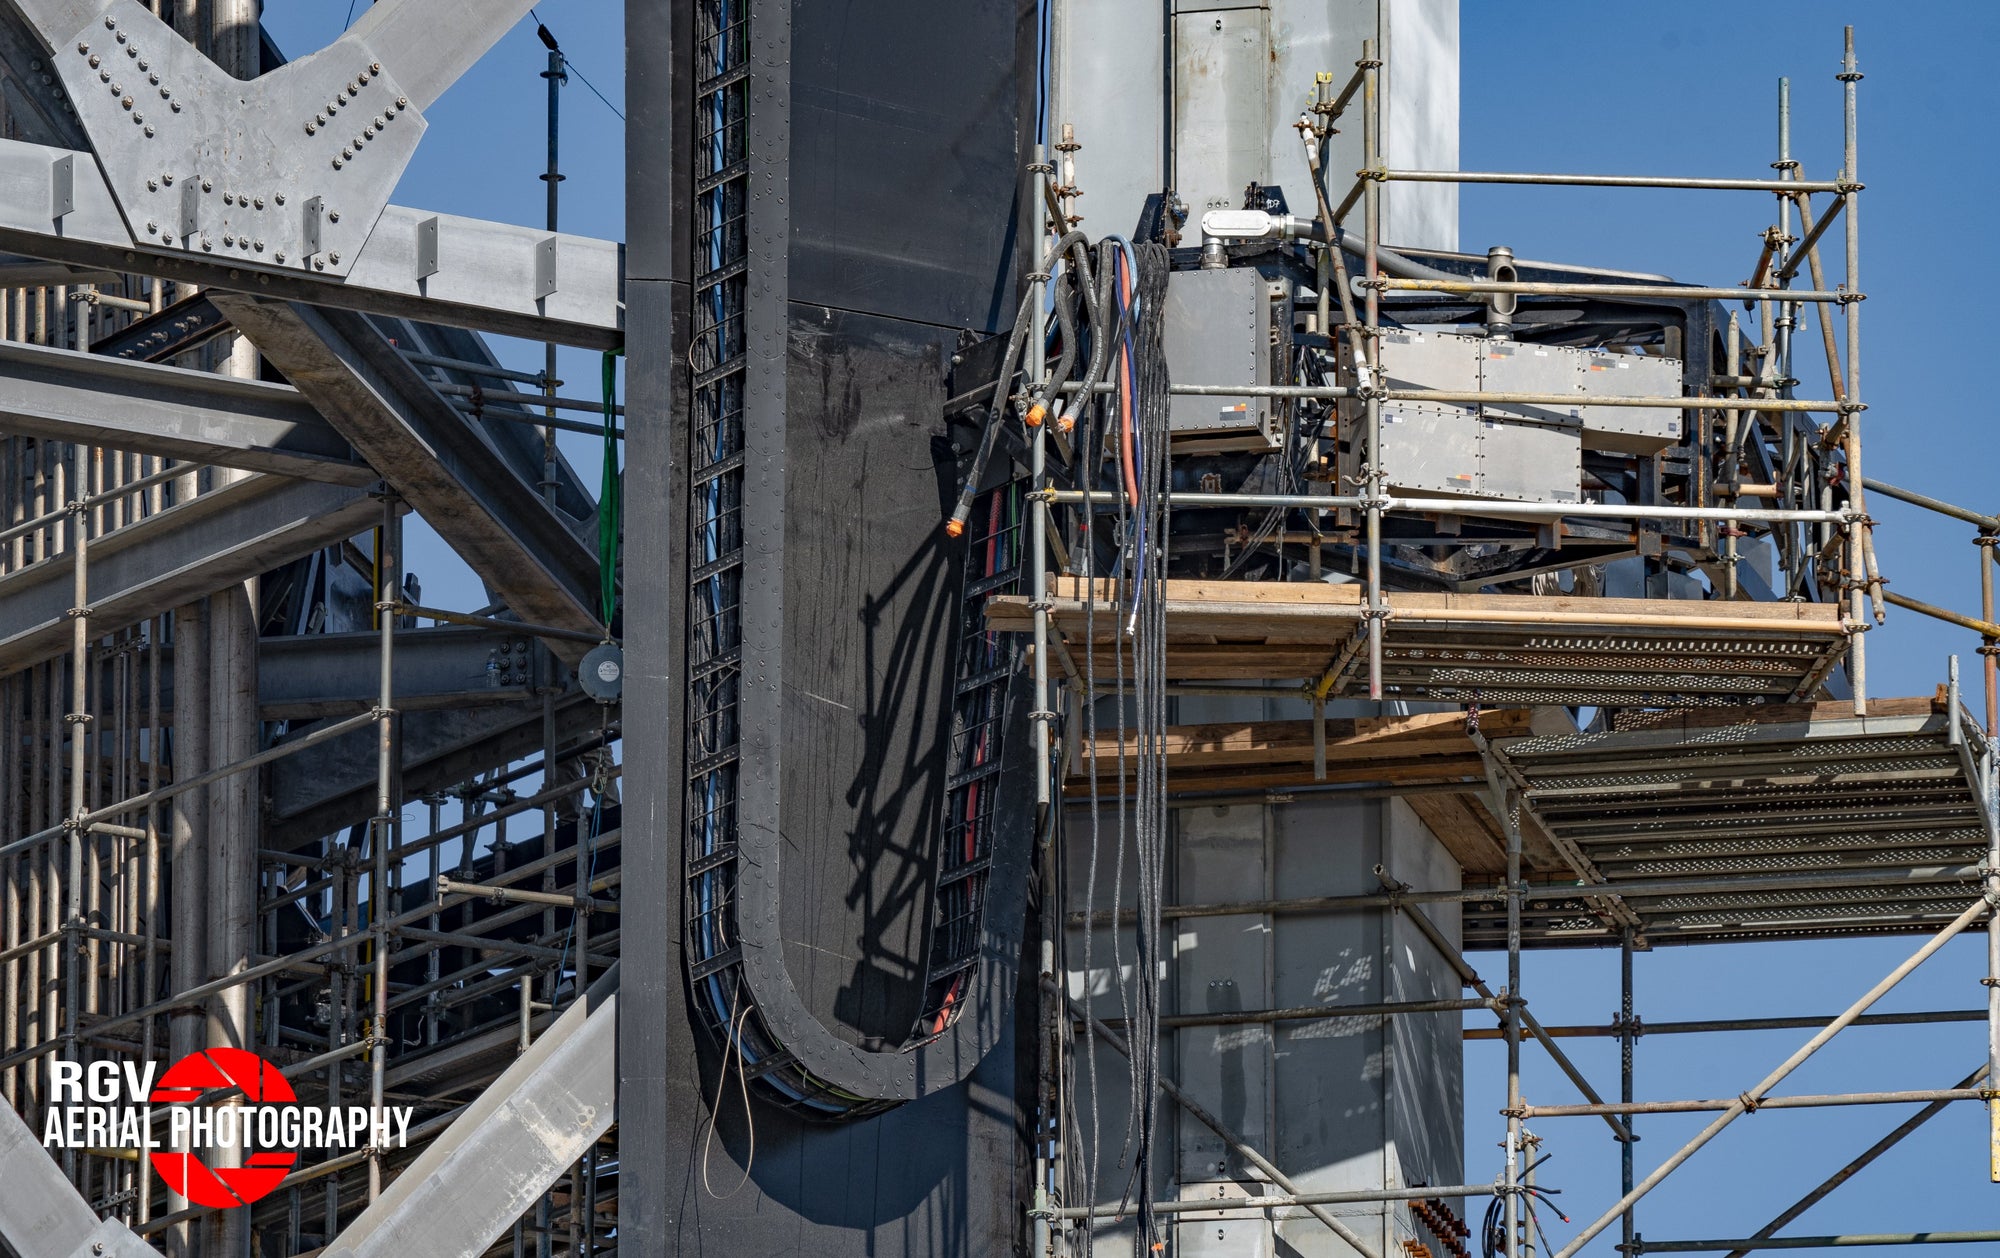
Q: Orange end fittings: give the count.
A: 3